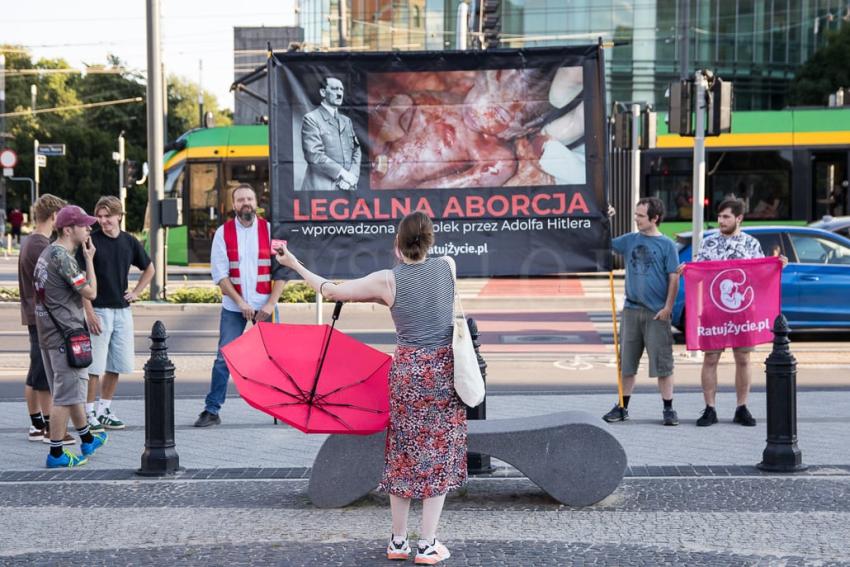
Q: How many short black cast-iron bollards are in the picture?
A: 3